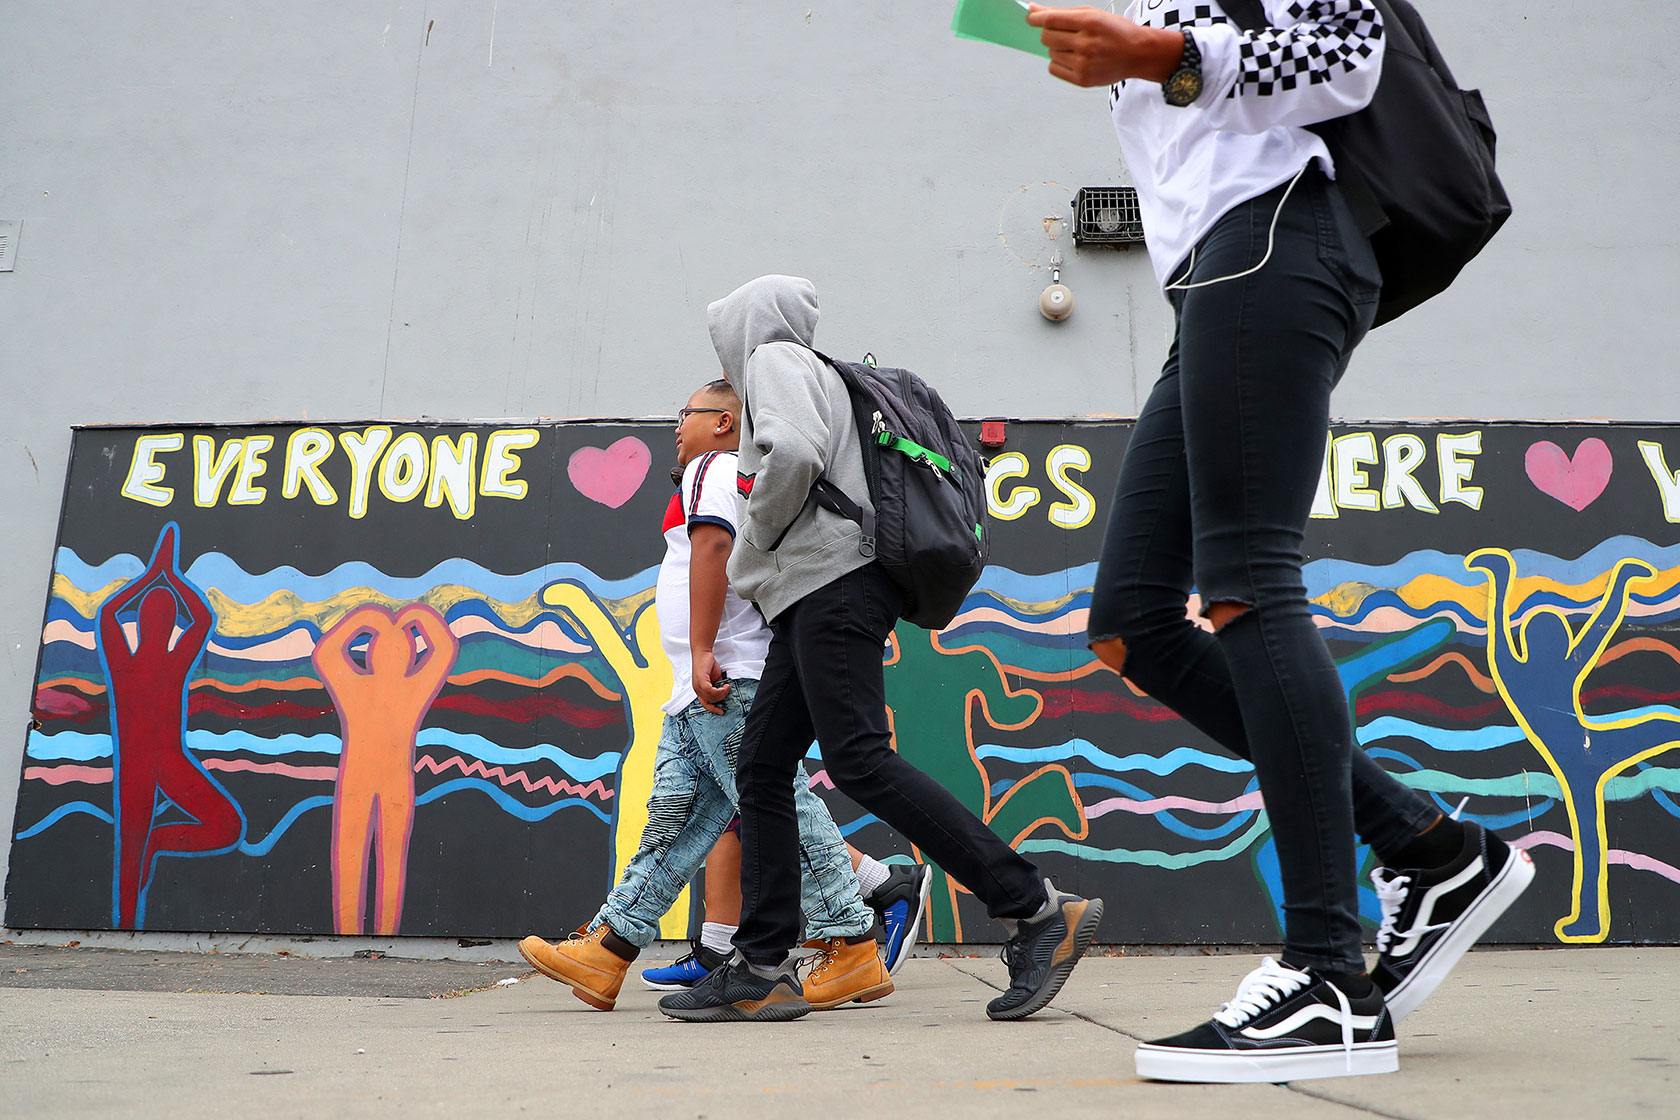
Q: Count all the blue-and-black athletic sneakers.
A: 2